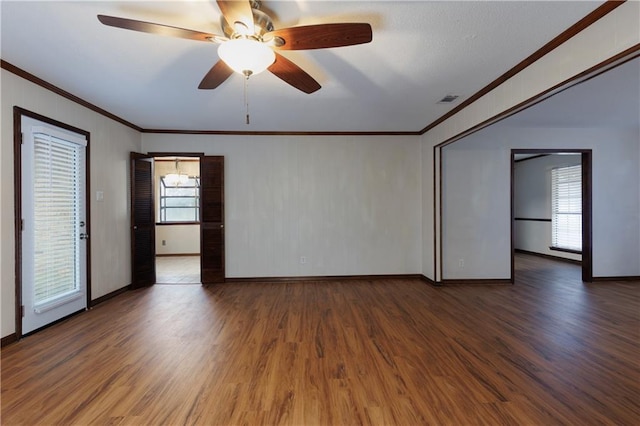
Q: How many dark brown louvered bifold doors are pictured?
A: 2